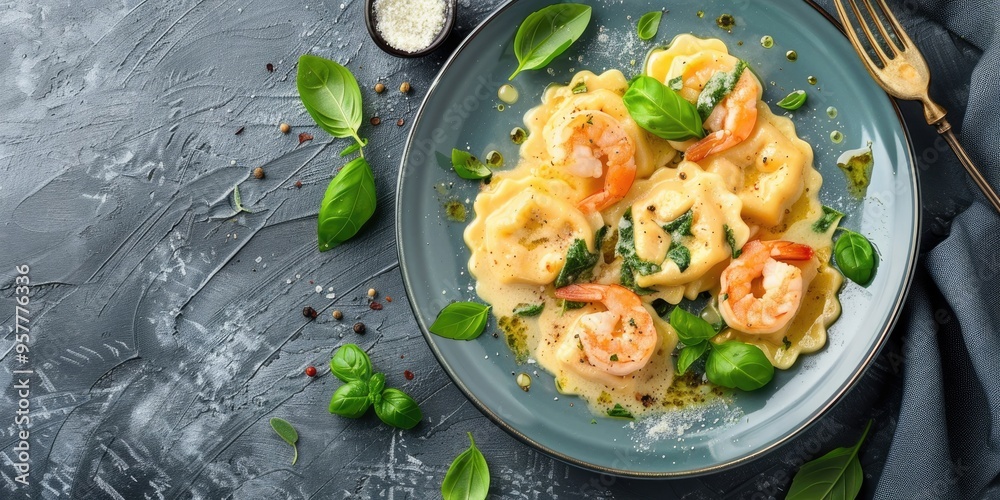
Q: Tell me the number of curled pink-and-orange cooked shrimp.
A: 4